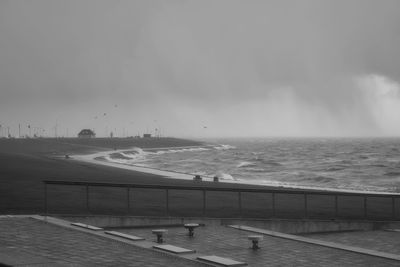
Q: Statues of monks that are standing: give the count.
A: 0